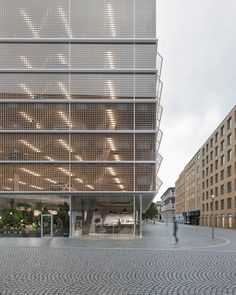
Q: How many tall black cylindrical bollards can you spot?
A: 0